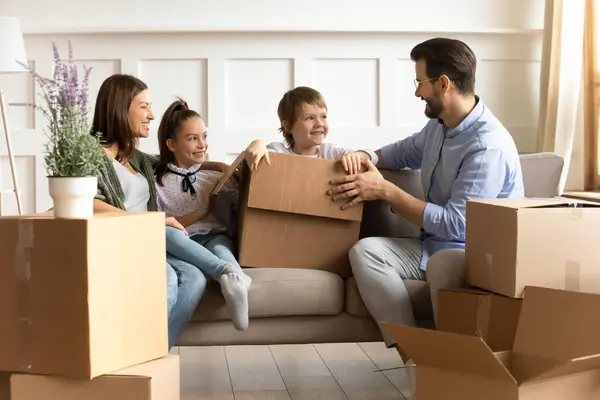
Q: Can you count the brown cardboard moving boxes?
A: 6